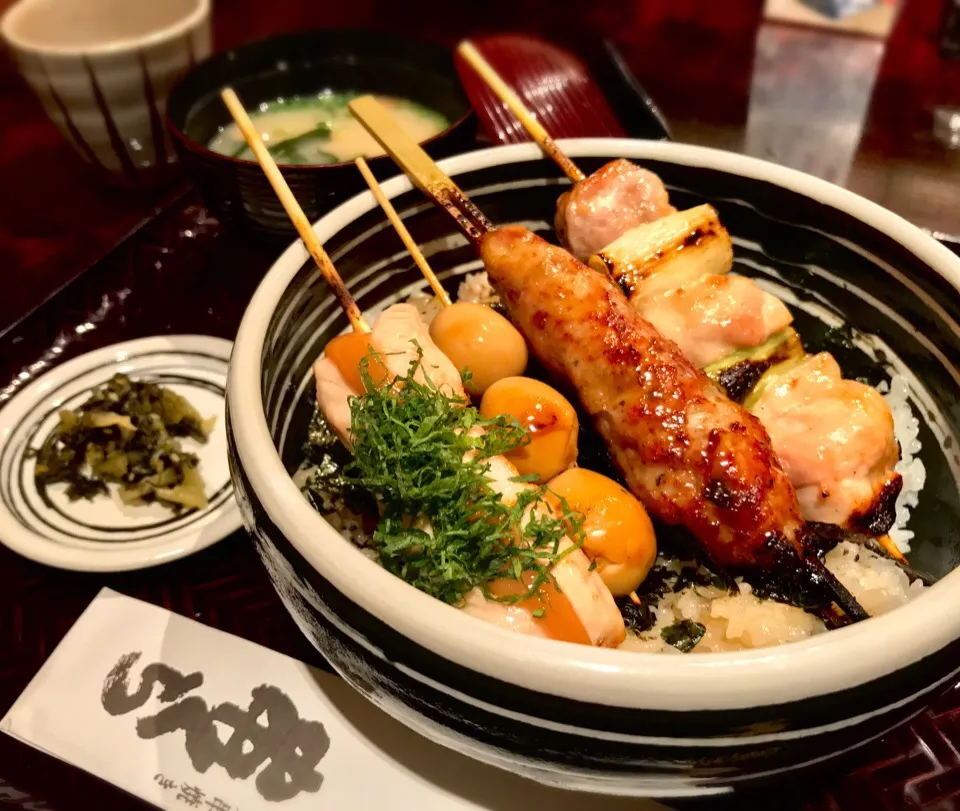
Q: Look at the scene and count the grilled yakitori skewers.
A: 4